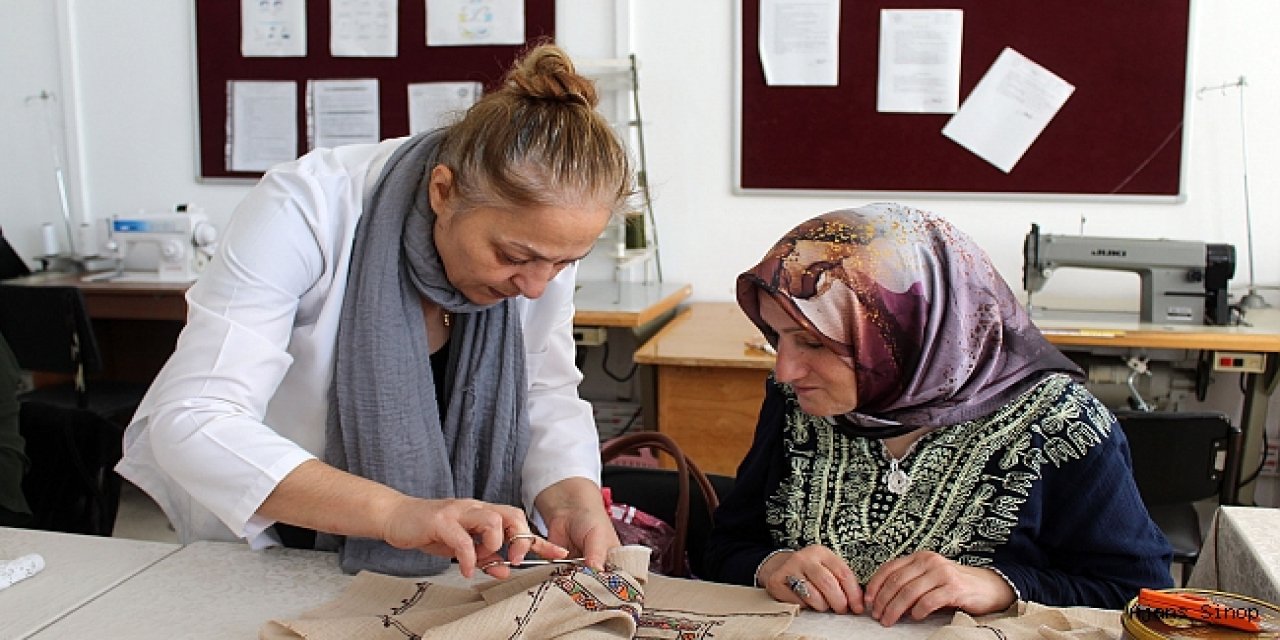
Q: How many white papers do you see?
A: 9